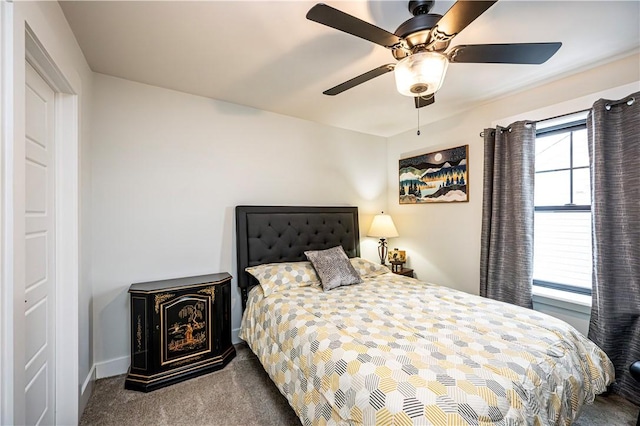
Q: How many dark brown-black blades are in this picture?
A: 5